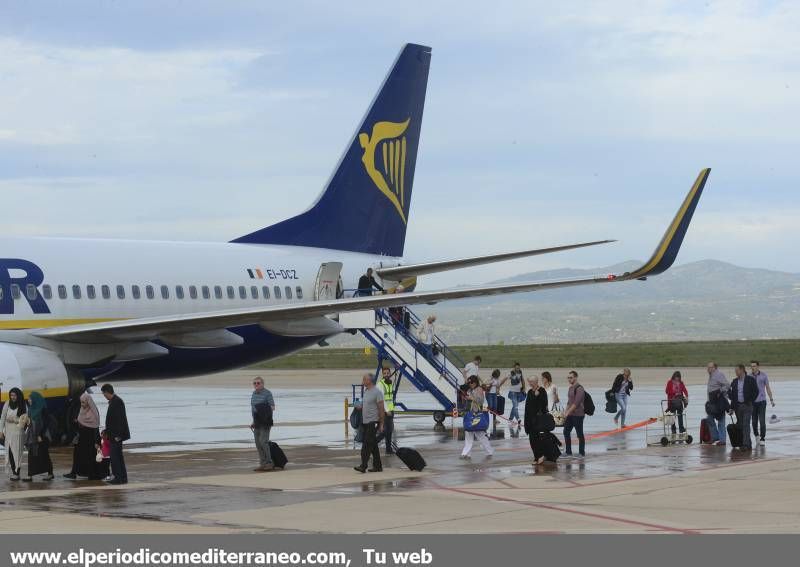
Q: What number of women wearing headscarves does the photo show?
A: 3